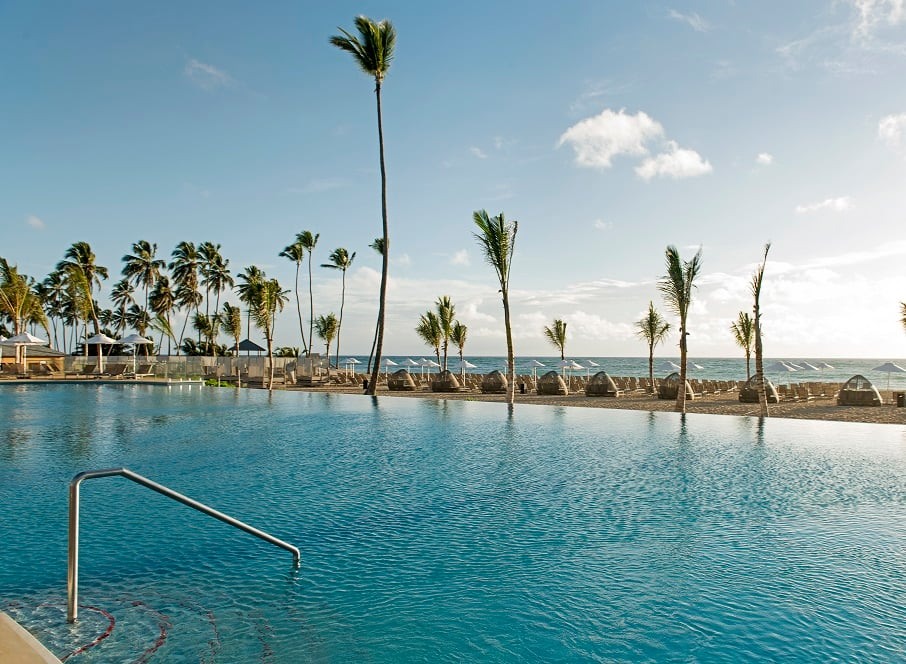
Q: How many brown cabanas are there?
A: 8